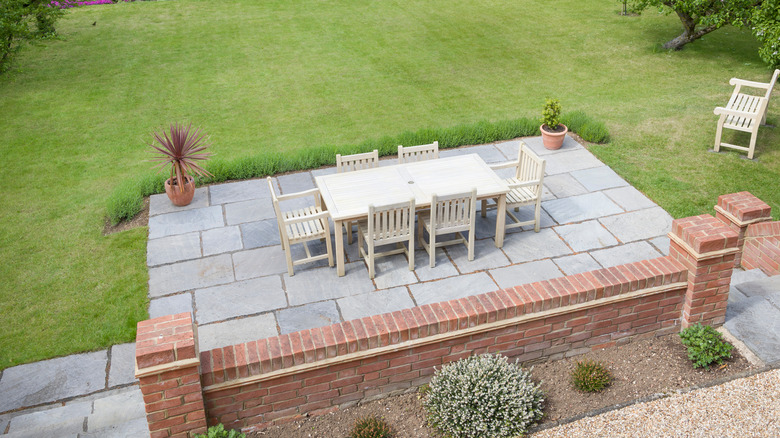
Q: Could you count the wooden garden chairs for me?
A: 7